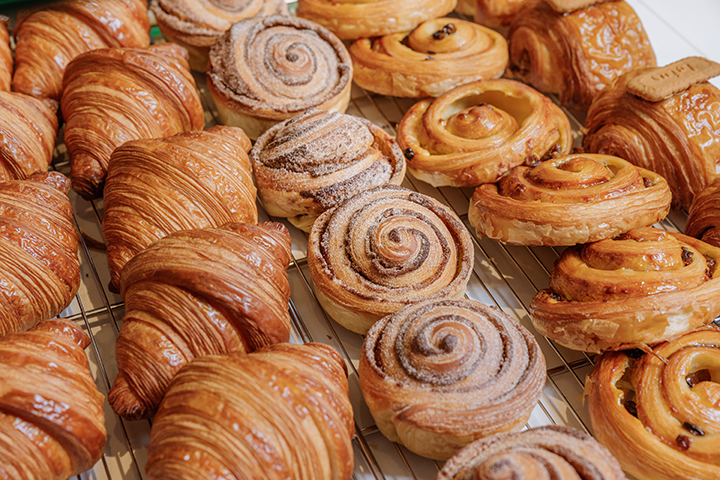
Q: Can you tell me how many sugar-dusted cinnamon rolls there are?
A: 6